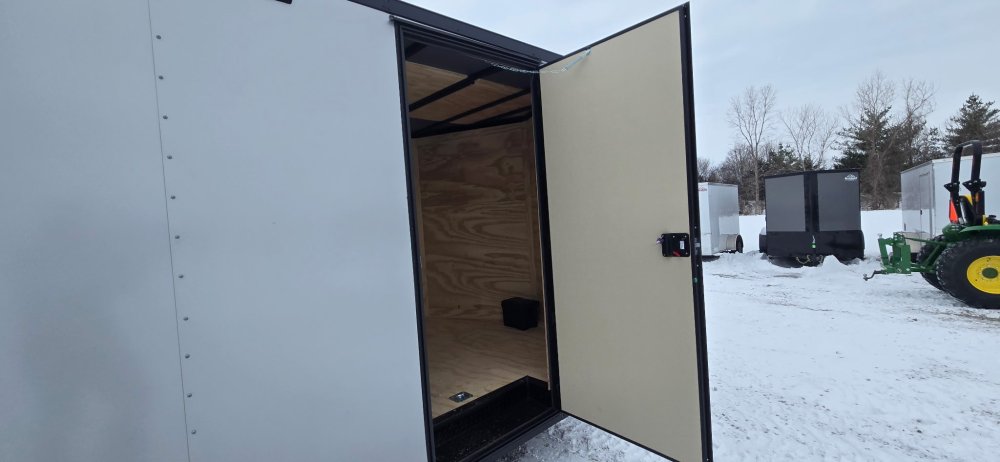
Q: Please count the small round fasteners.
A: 11